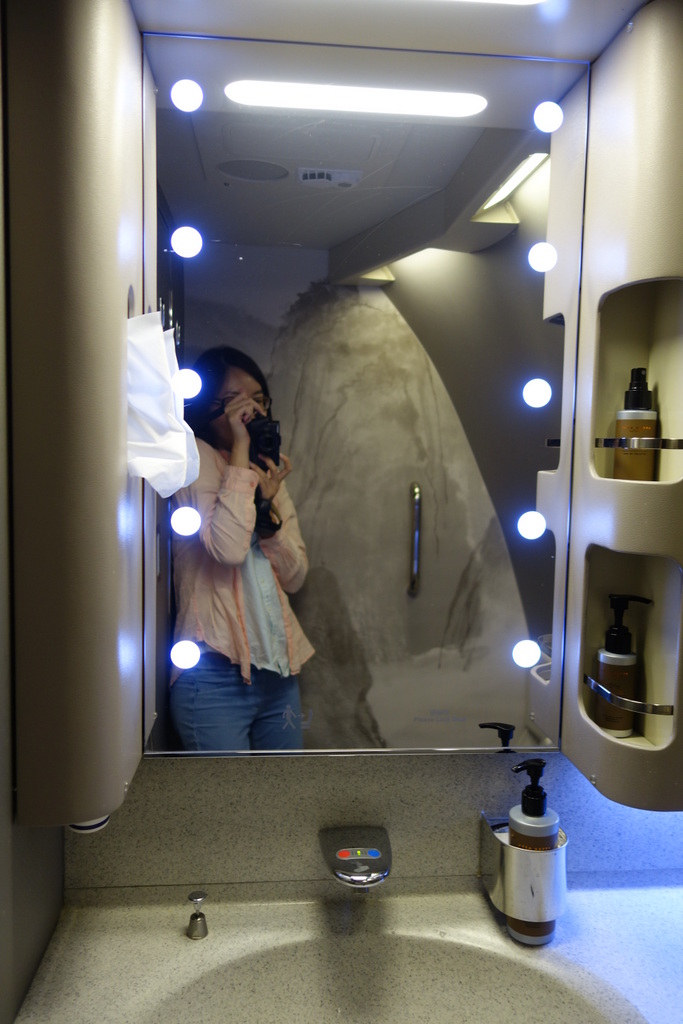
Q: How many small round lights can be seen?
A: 10